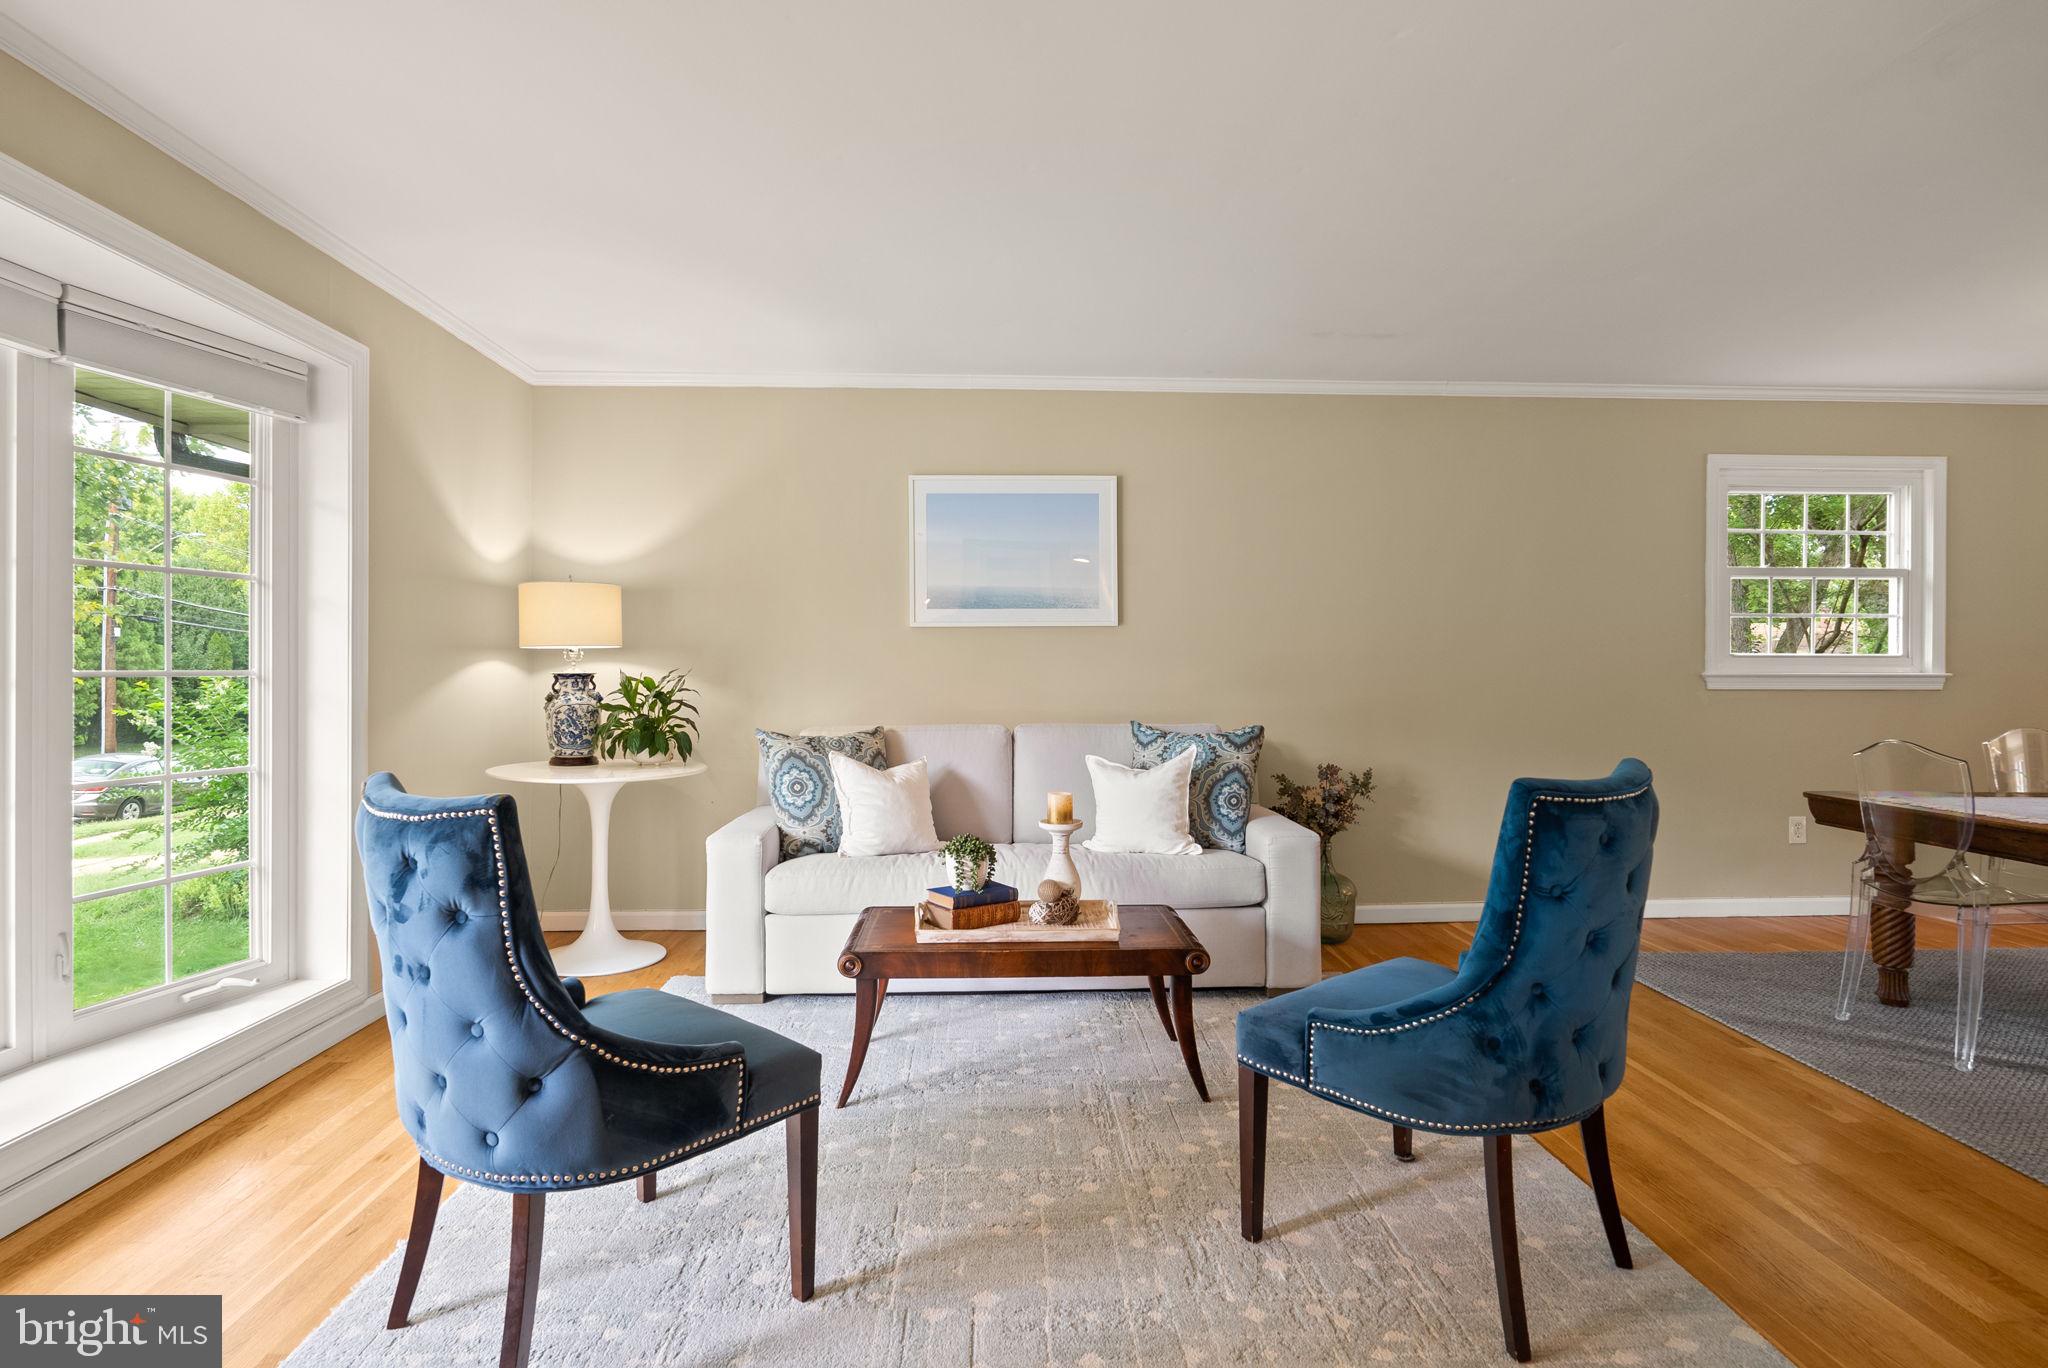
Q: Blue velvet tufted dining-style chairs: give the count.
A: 2